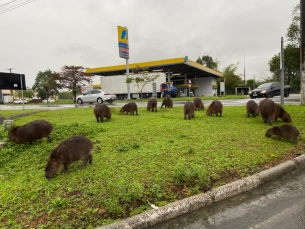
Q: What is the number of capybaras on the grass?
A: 12